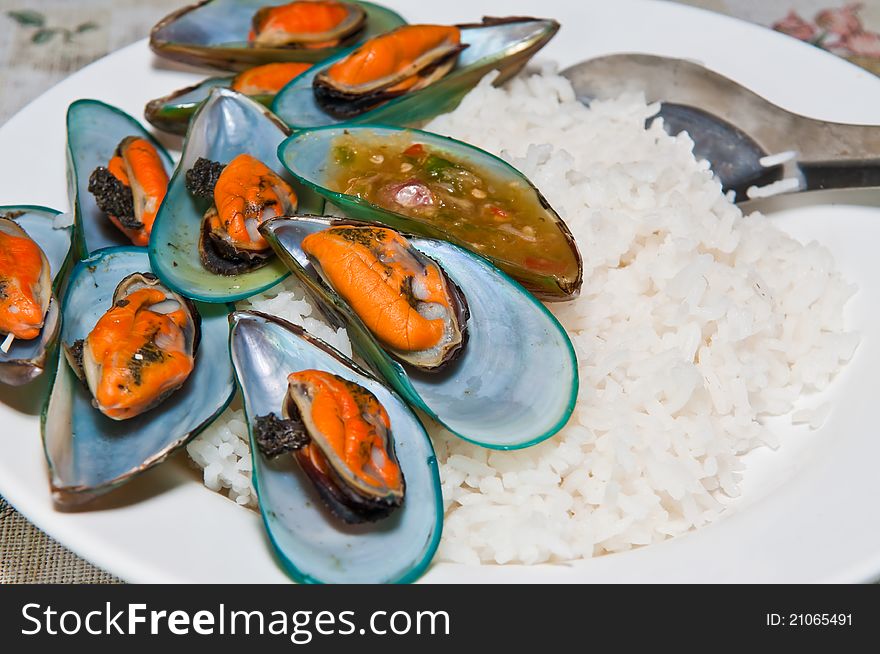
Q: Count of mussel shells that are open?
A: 10